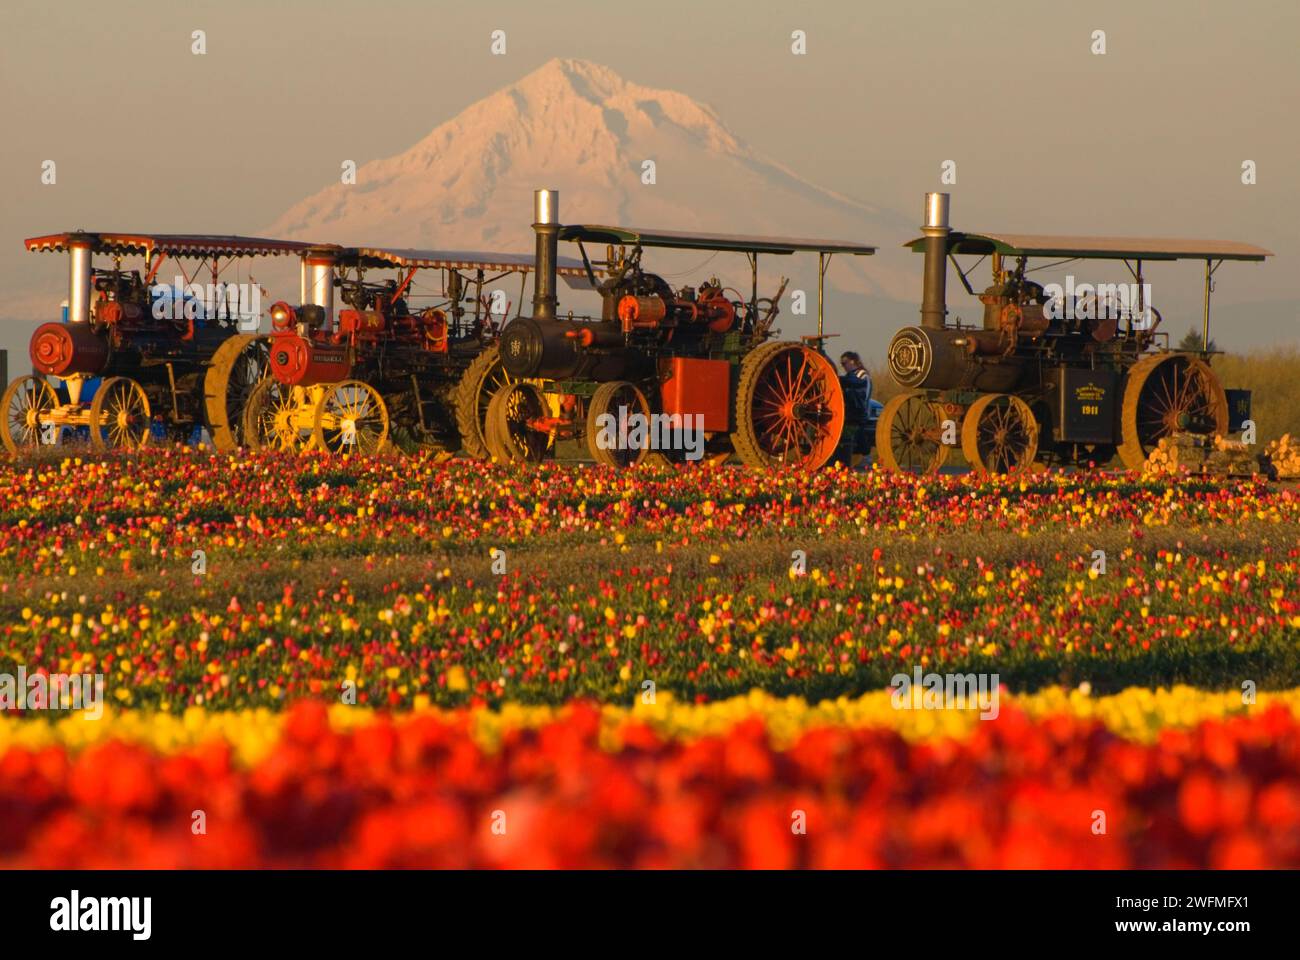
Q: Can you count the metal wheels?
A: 12